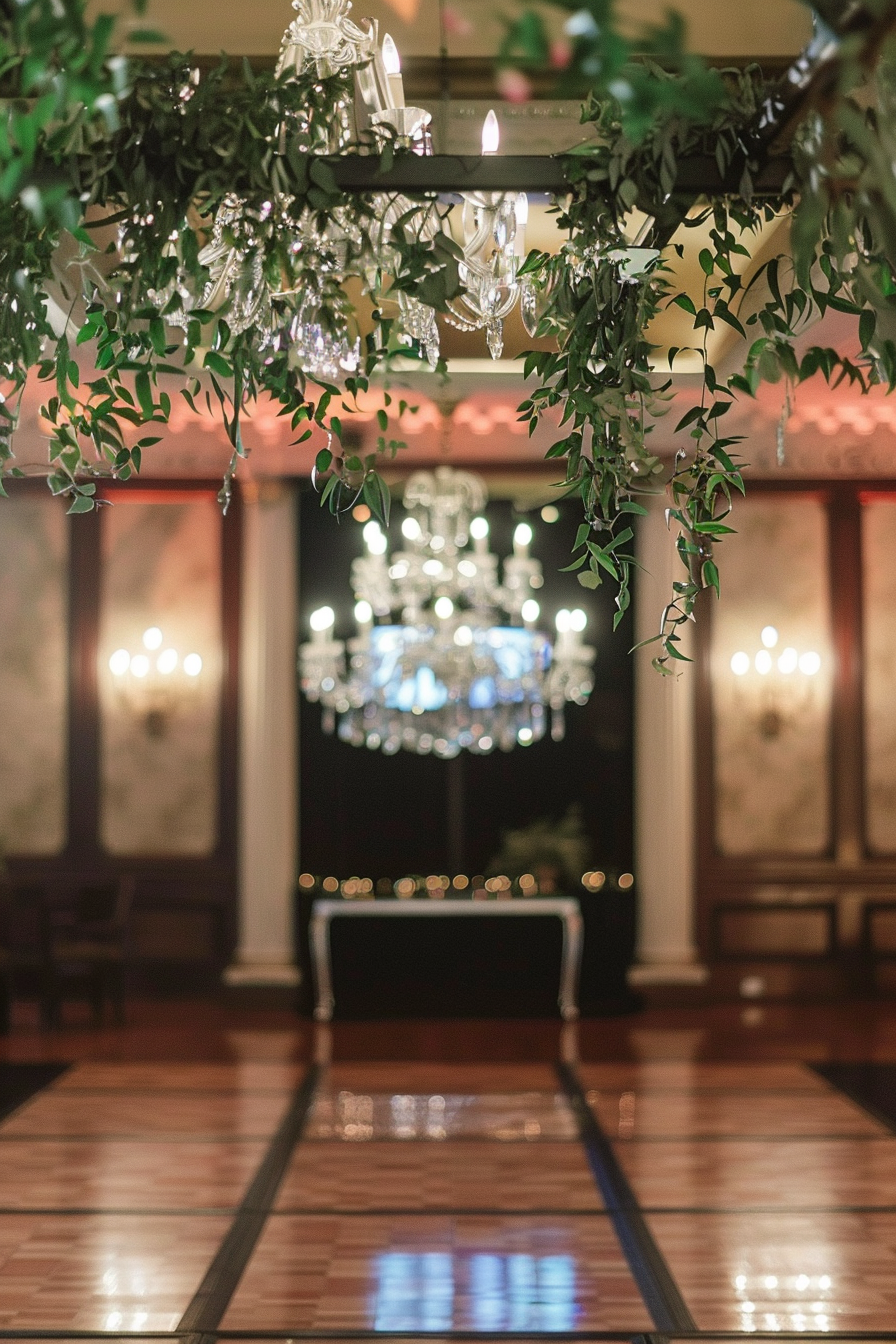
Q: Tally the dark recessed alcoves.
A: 1